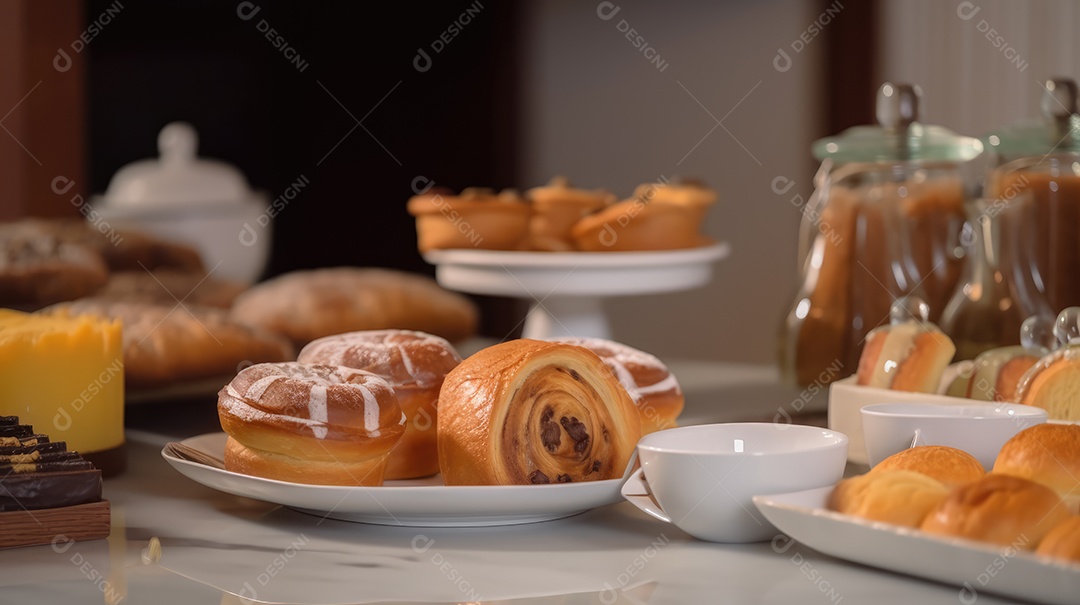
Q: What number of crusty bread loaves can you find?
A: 5